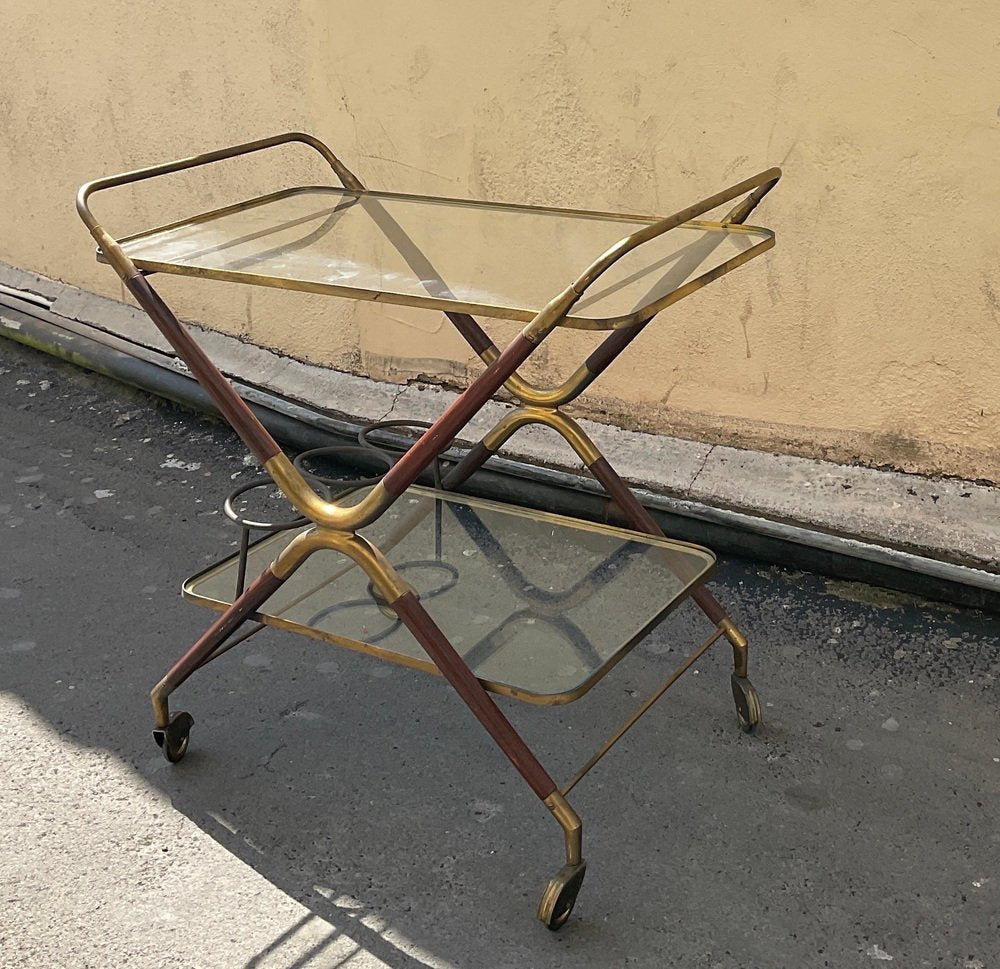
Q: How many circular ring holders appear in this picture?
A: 3